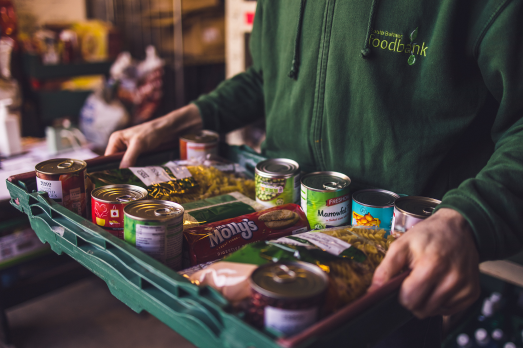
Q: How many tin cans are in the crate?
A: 9